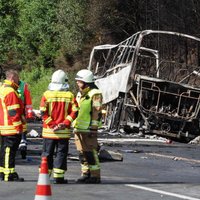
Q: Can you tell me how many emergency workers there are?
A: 4